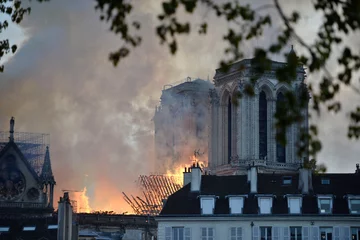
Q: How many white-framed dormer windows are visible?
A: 6